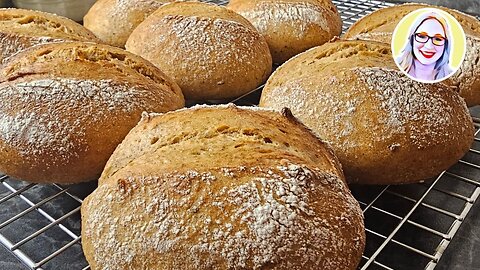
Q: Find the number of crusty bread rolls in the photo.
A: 8